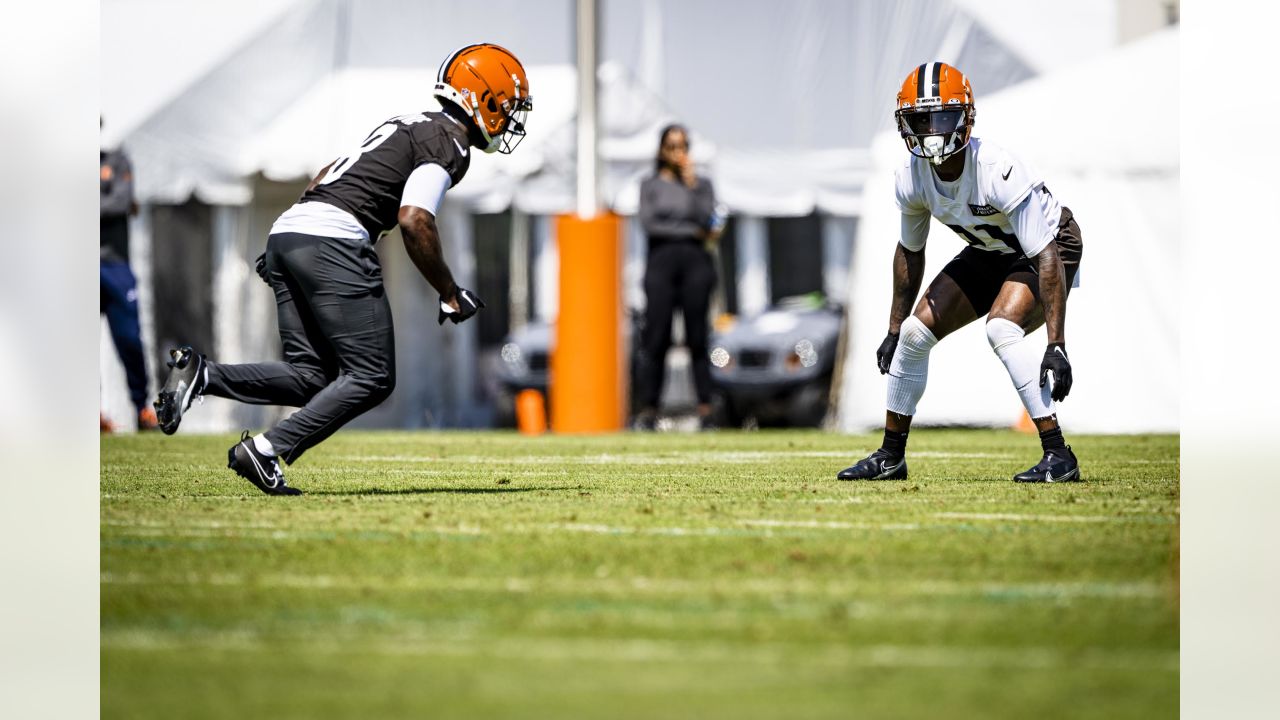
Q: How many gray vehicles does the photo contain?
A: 2